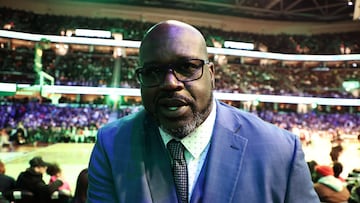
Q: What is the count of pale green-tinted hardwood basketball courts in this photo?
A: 1